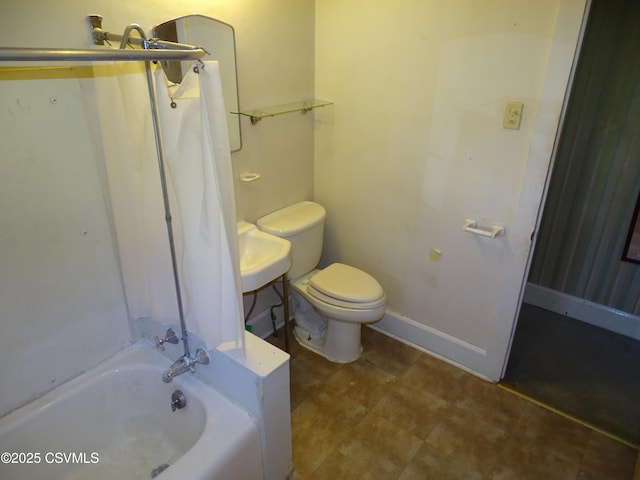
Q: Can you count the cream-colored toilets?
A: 1